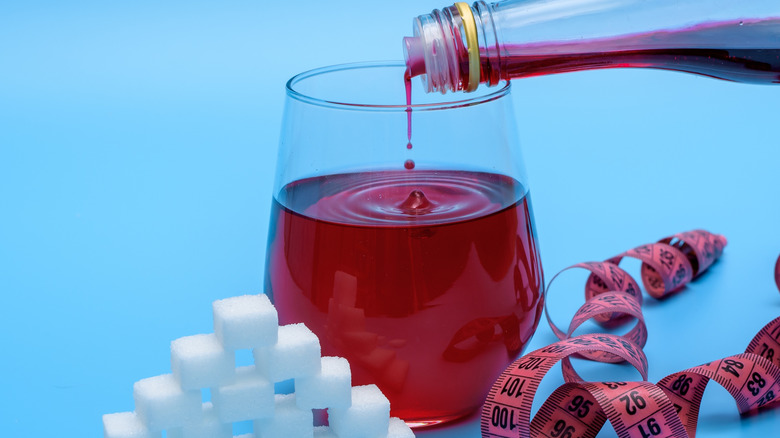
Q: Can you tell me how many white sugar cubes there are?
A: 13